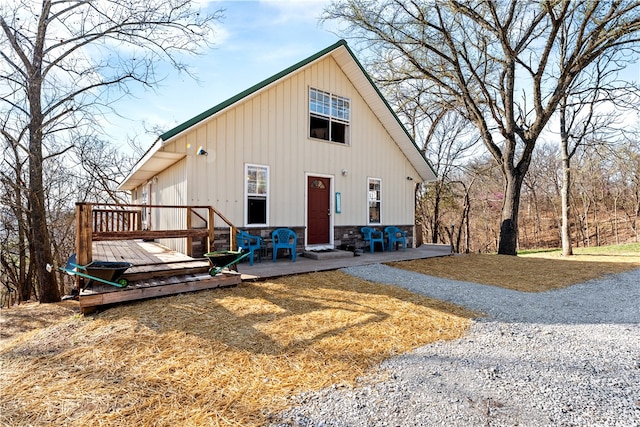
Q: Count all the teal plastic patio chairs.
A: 4